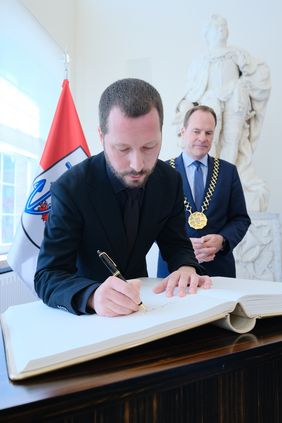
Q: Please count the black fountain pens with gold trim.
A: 1